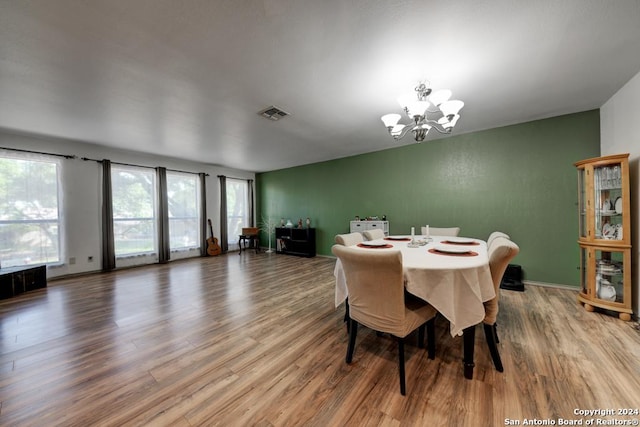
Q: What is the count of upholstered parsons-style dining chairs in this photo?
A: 6